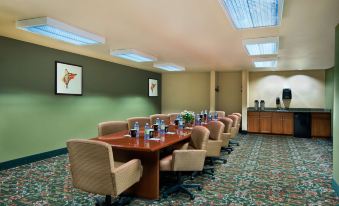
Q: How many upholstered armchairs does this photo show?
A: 11